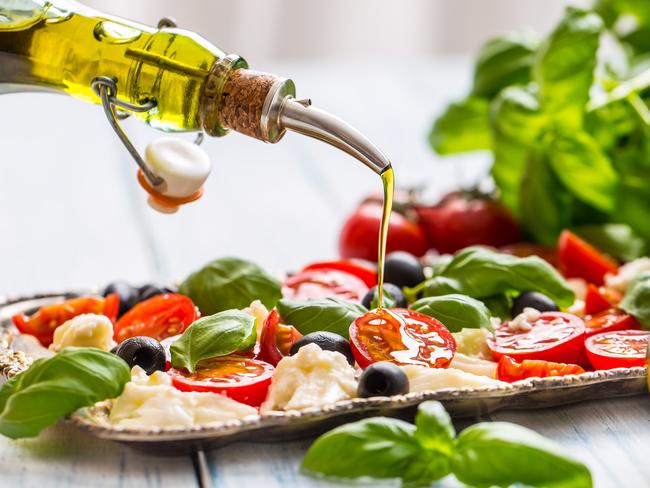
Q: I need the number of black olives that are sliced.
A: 0